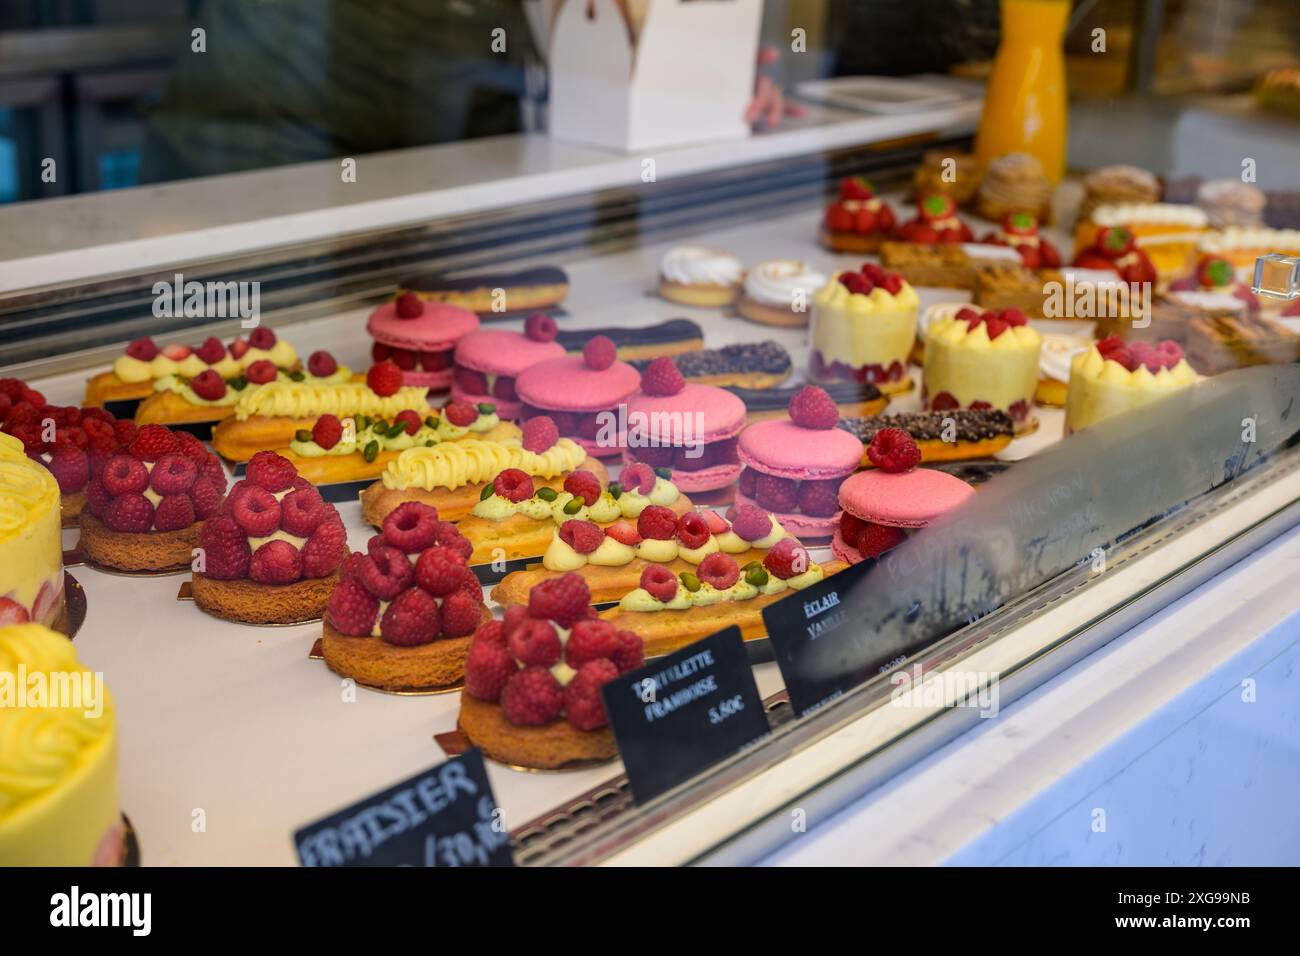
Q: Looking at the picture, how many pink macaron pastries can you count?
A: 6